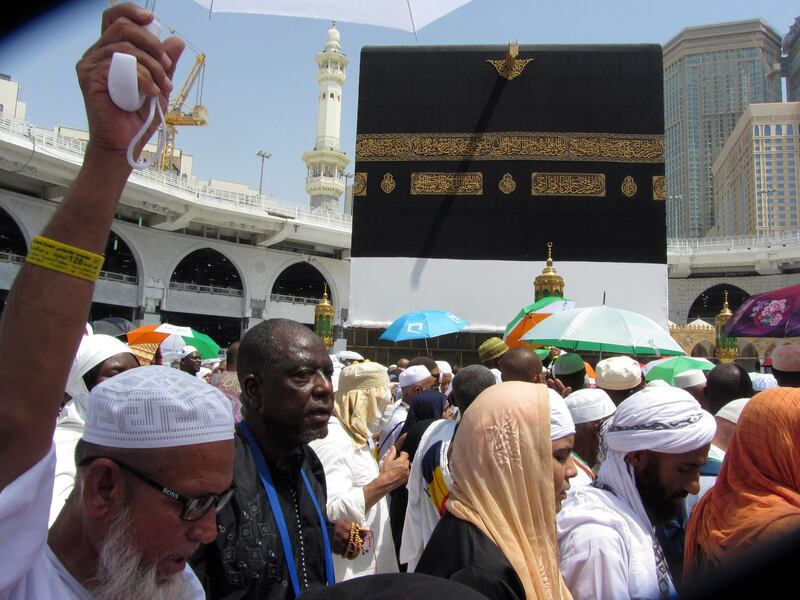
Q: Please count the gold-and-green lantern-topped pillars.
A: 3